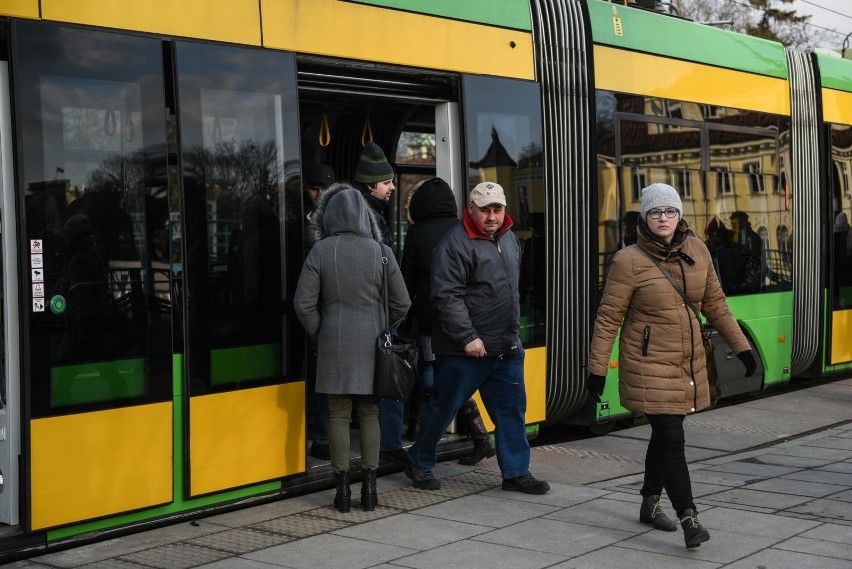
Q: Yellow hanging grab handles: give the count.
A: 2